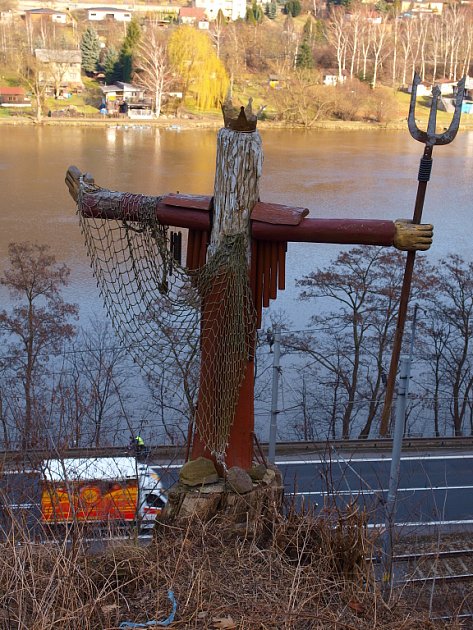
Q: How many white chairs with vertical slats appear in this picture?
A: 0